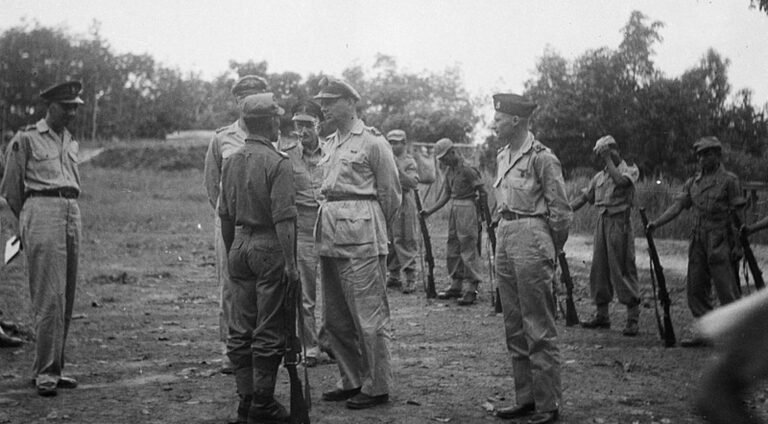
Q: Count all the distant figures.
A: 4